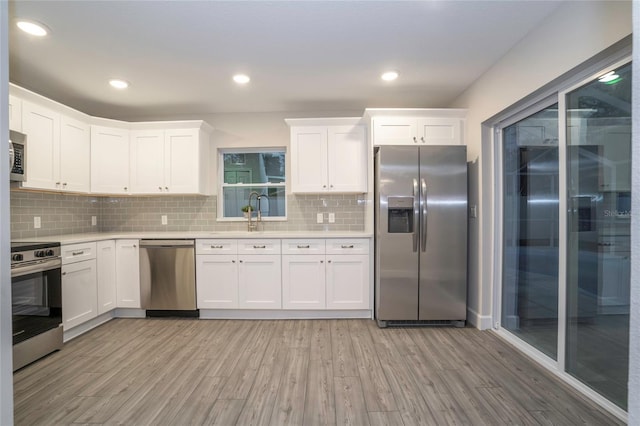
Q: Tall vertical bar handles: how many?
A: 2